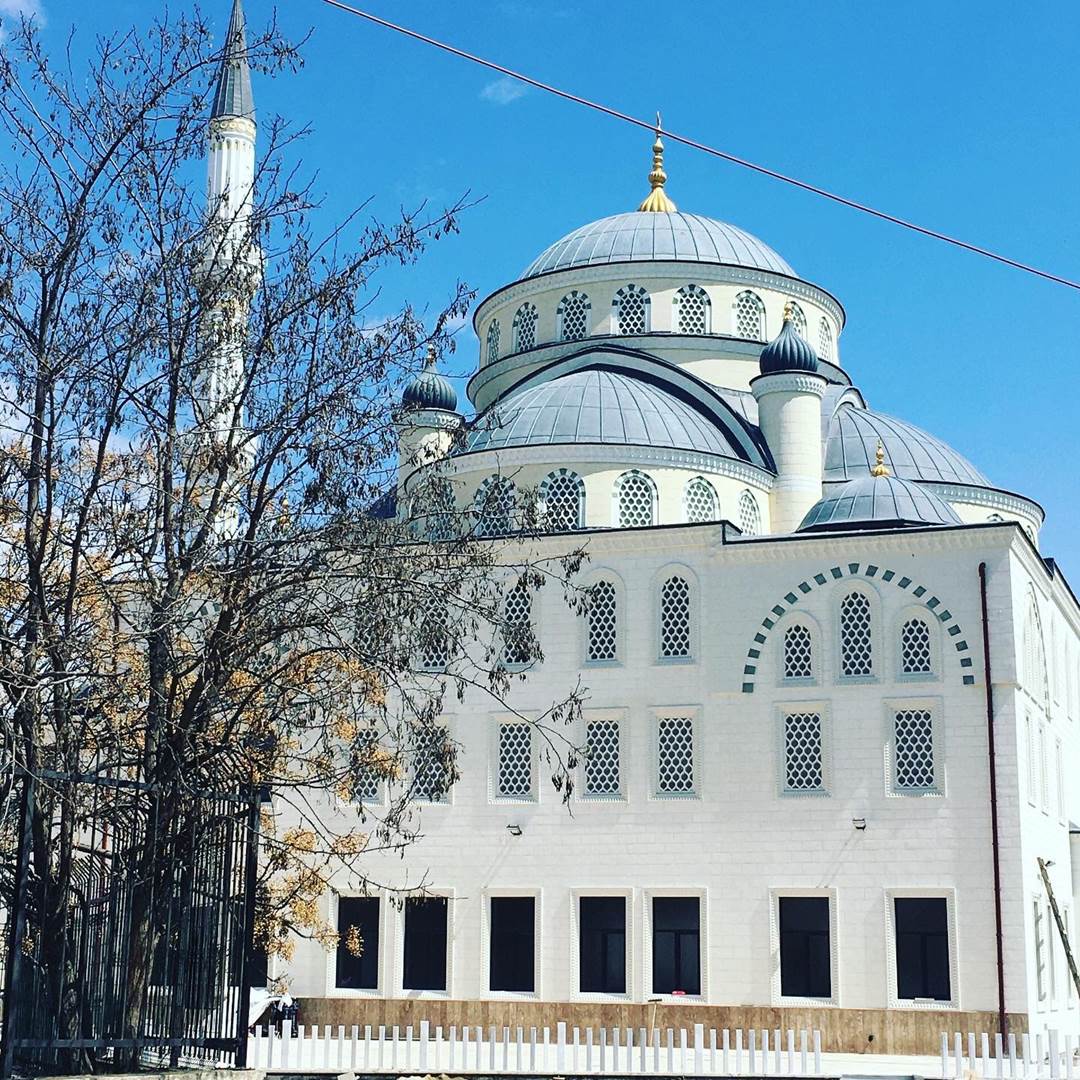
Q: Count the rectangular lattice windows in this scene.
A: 7